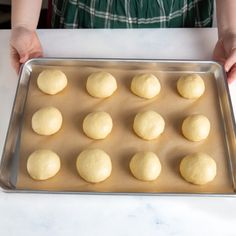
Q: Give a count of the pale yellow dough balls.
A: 12